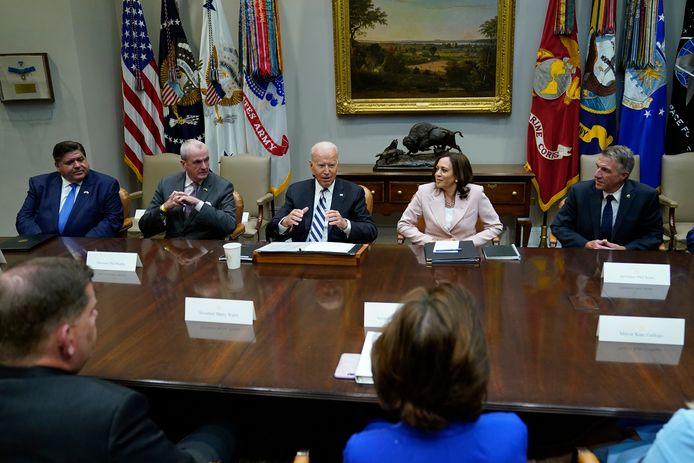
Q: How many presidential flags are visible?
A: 1